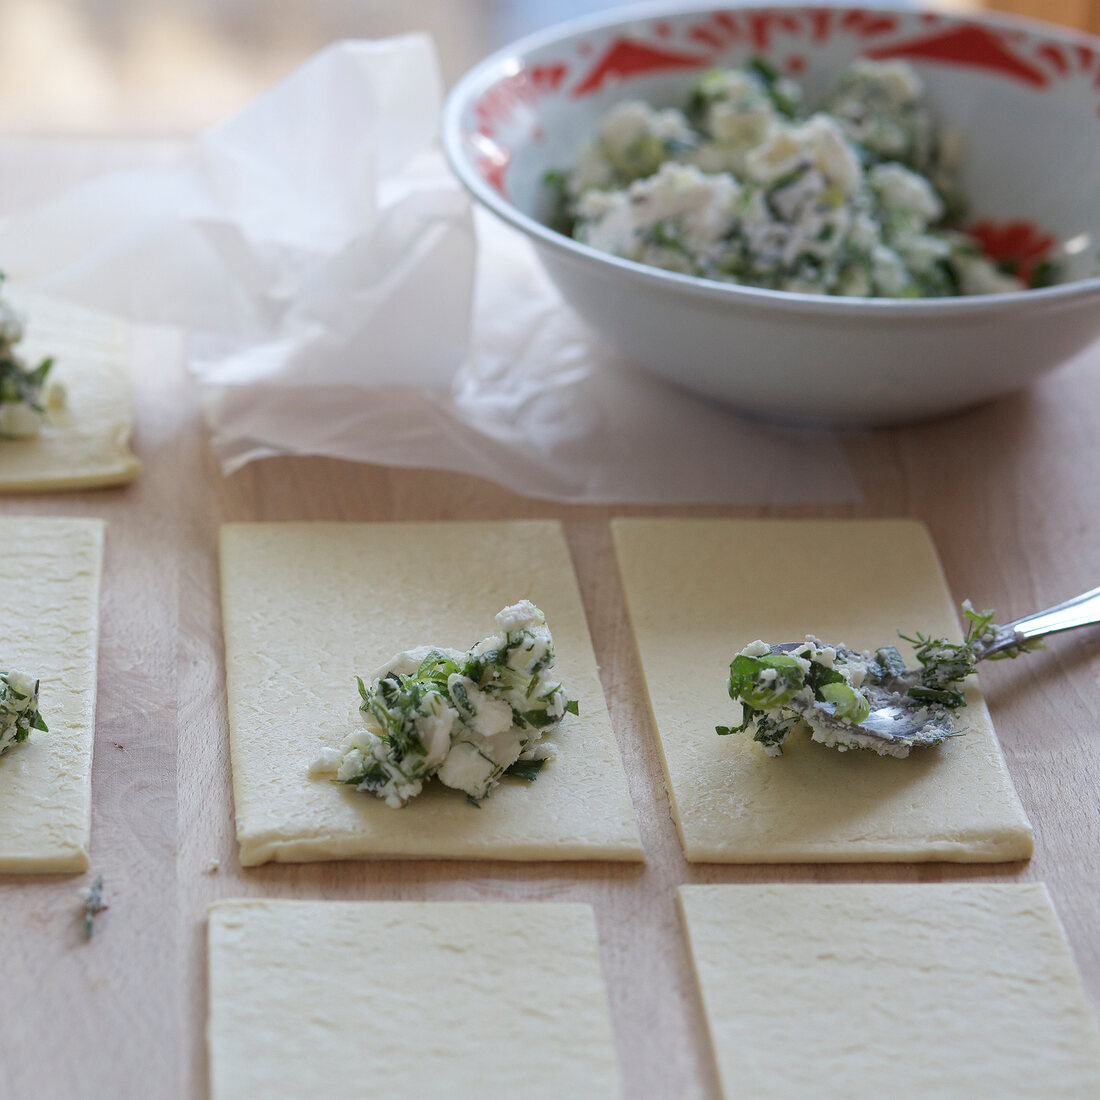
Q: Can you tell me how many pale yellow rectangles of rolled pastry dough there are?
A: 6